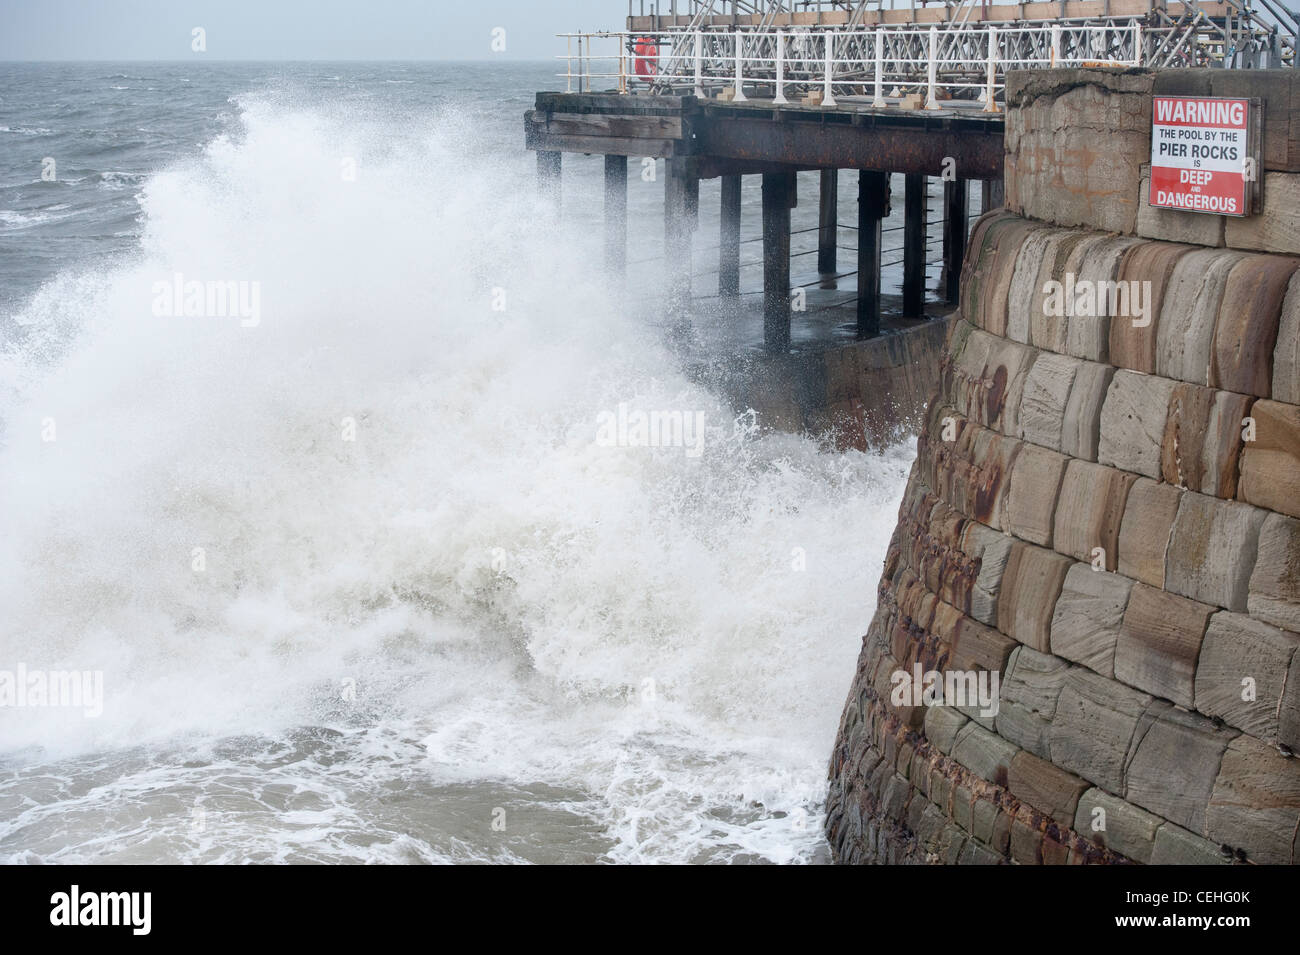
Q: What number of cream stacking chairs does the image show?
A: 0